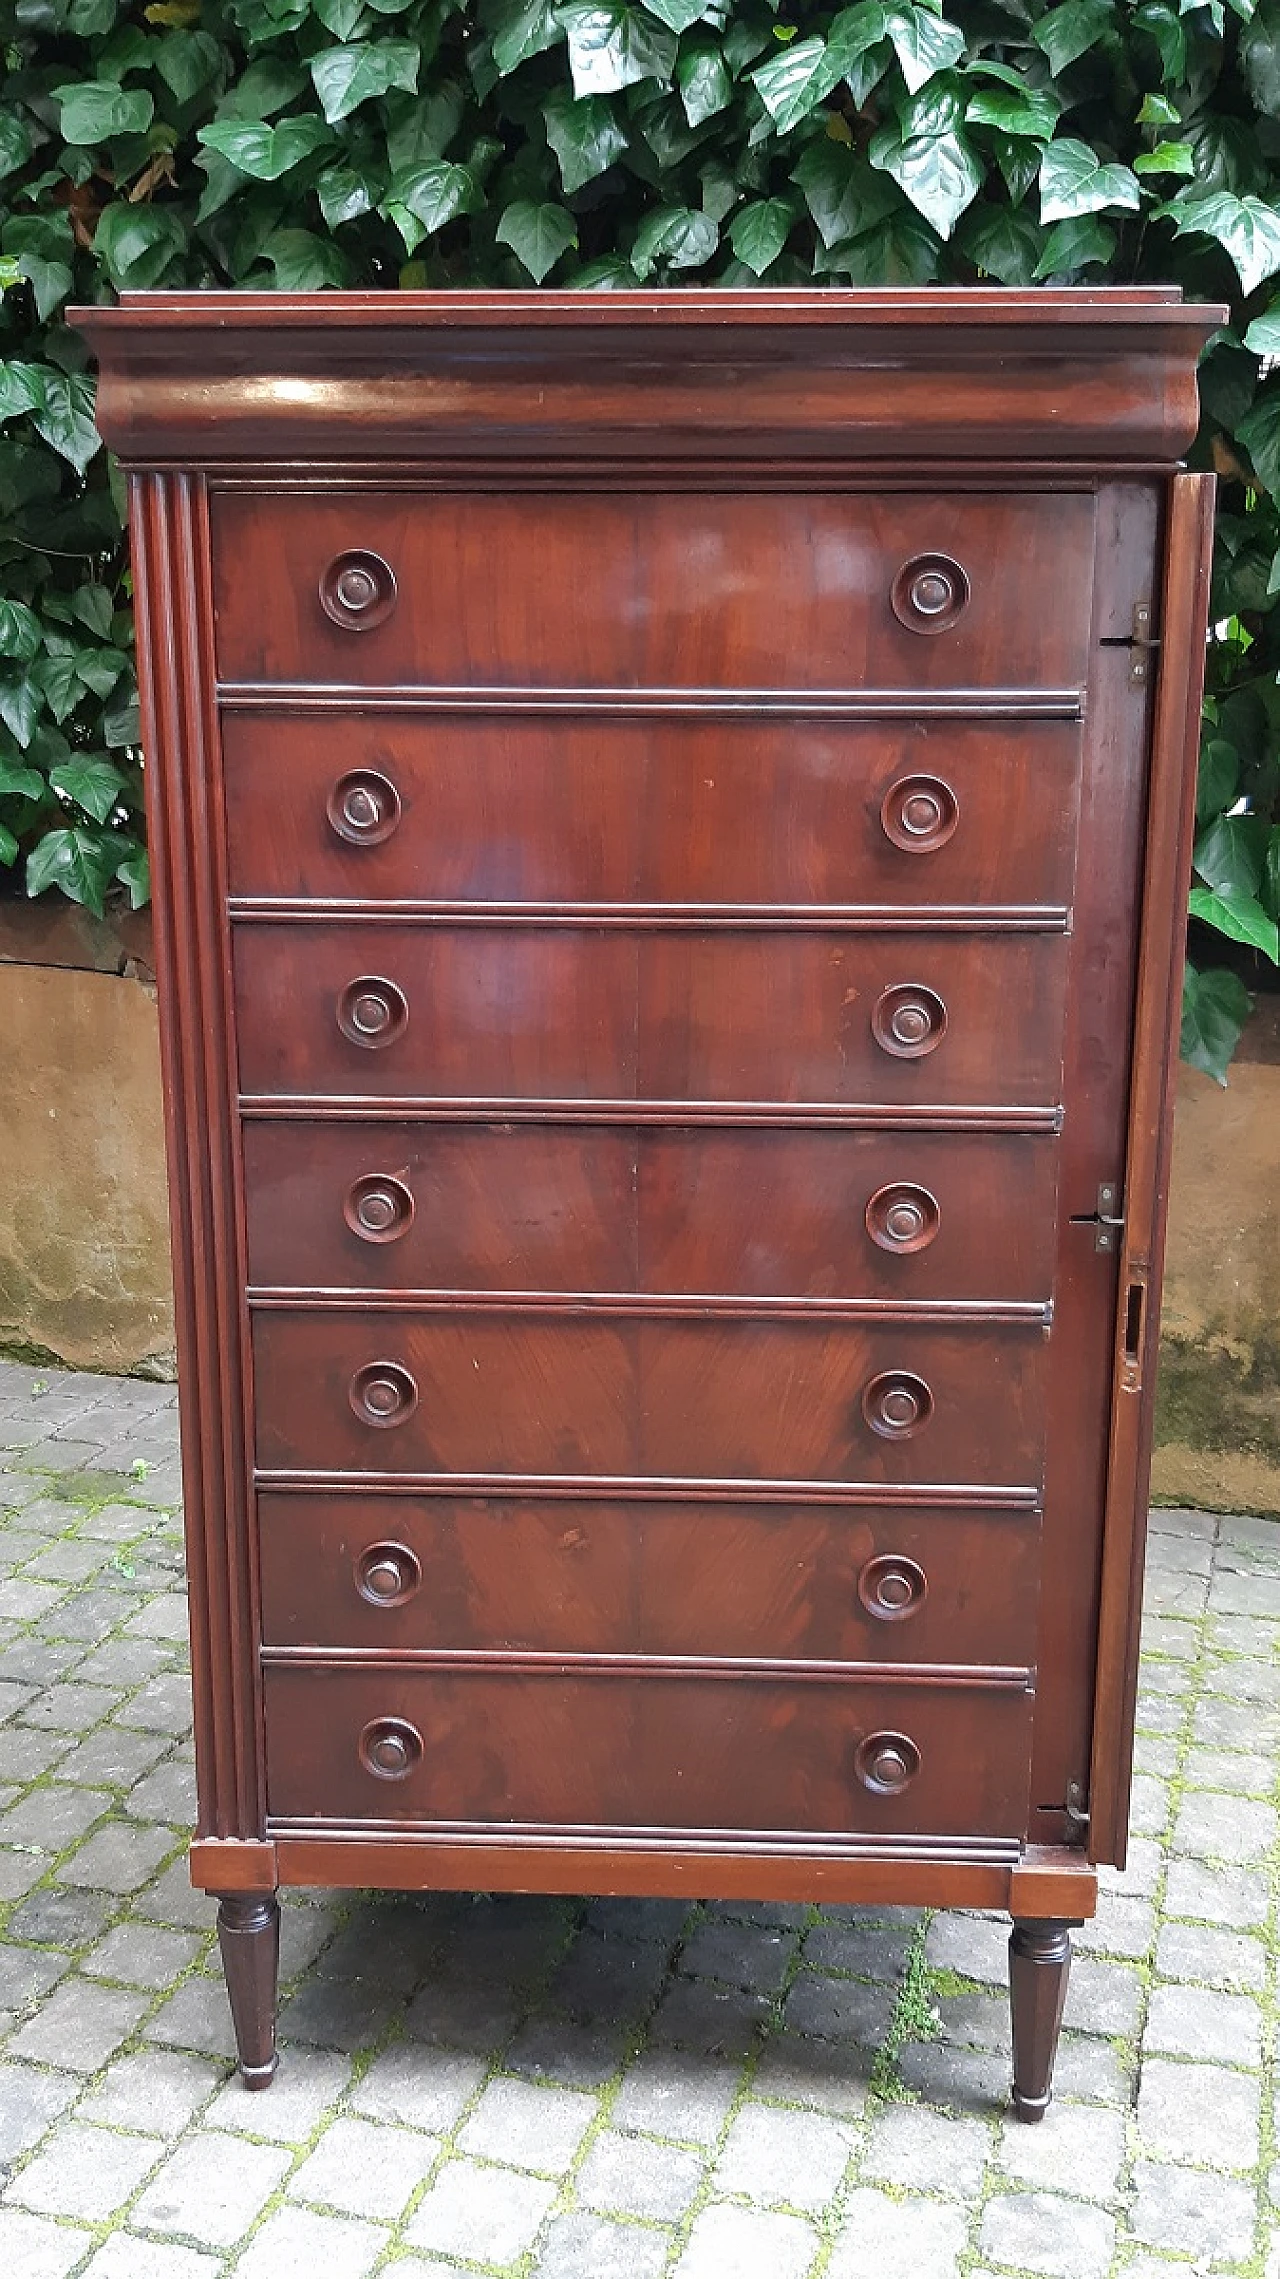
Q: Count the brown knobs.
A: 14